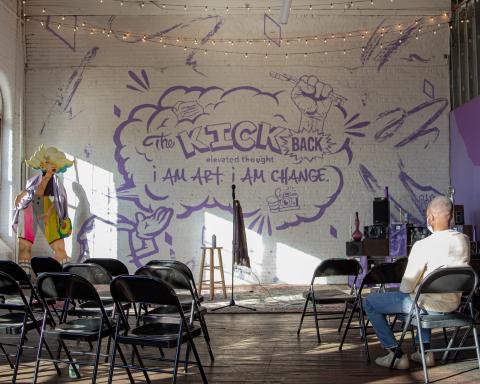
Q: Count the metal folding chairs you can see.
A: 13